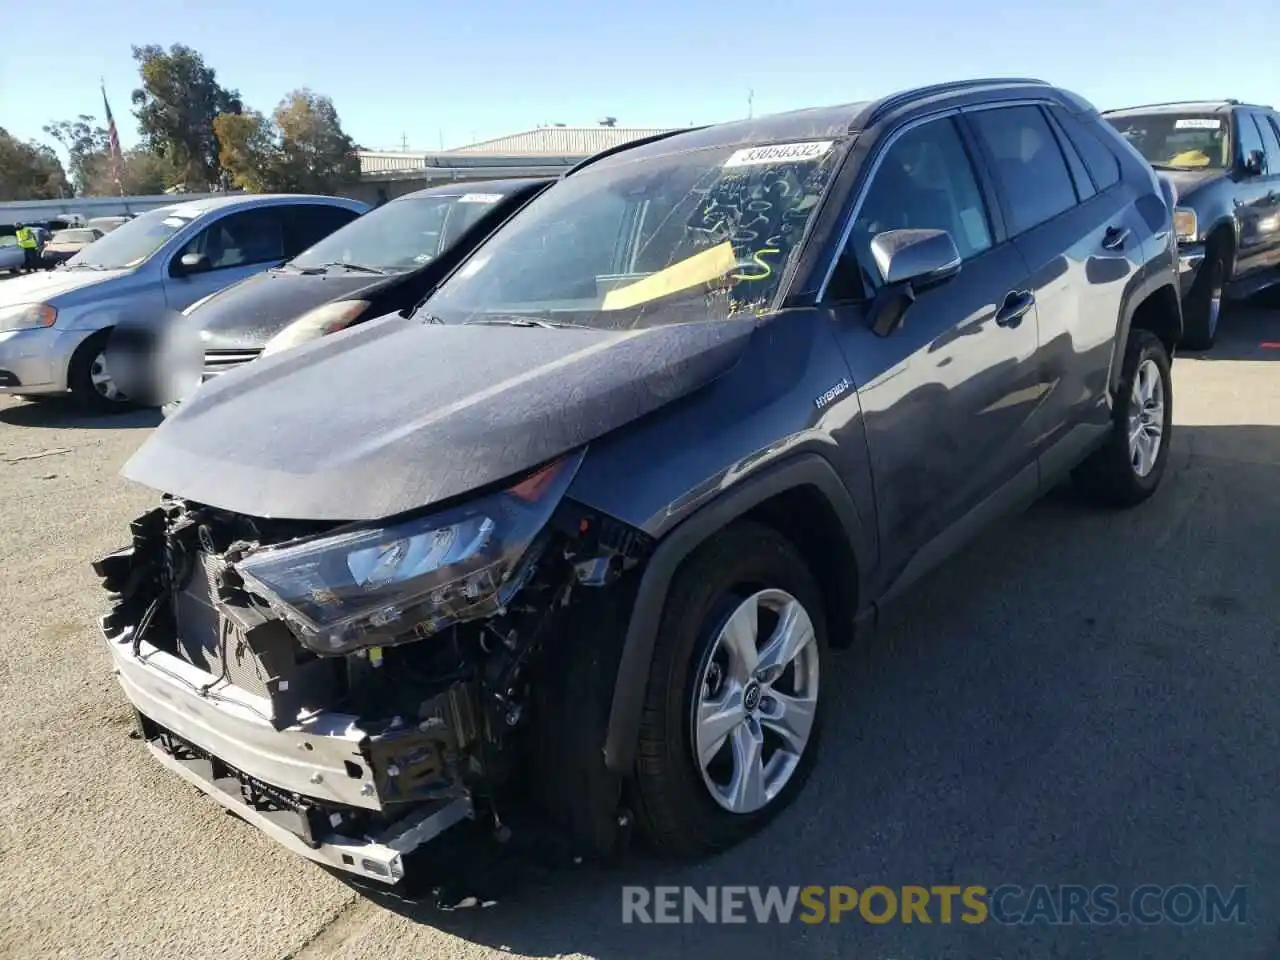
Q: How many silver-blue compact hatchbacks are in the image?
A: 1